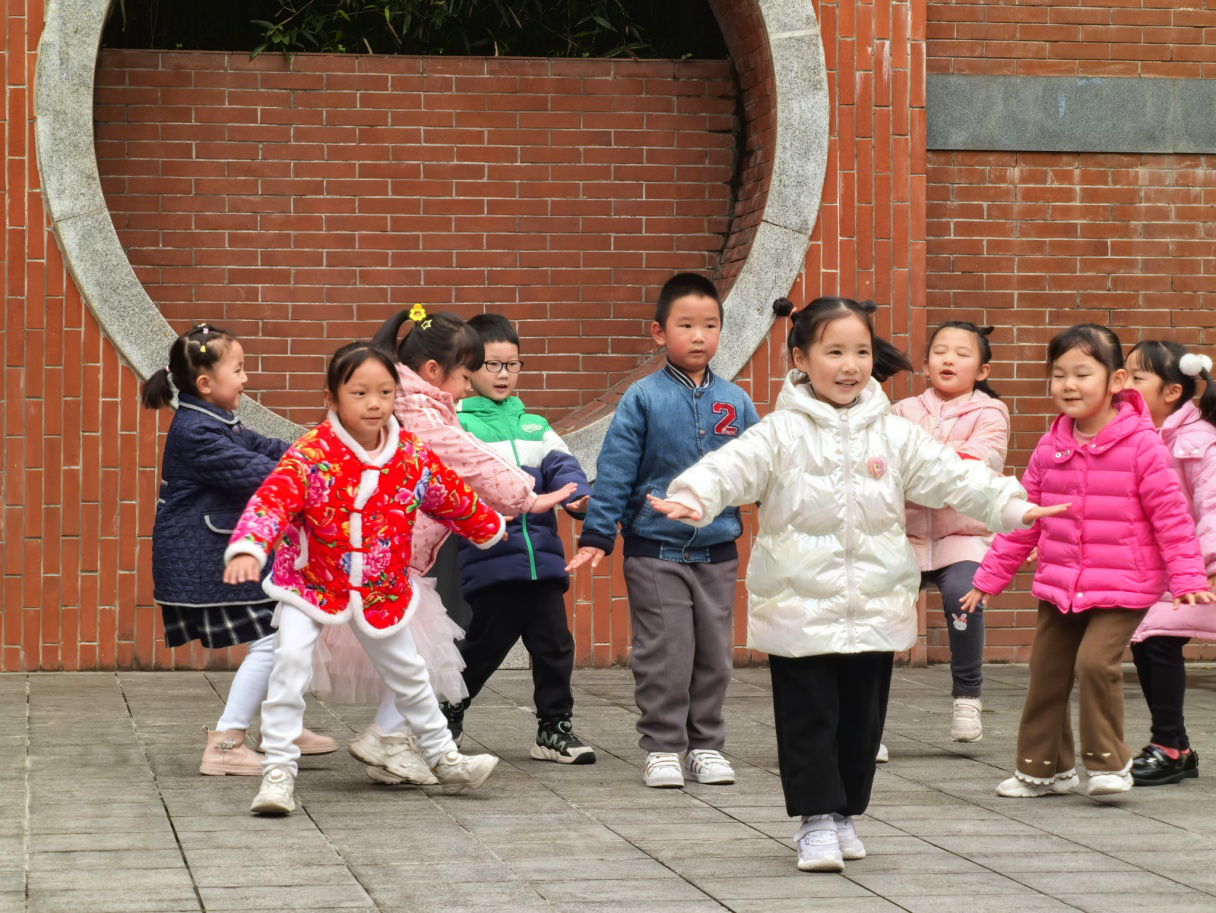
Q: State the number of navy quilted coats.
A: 1